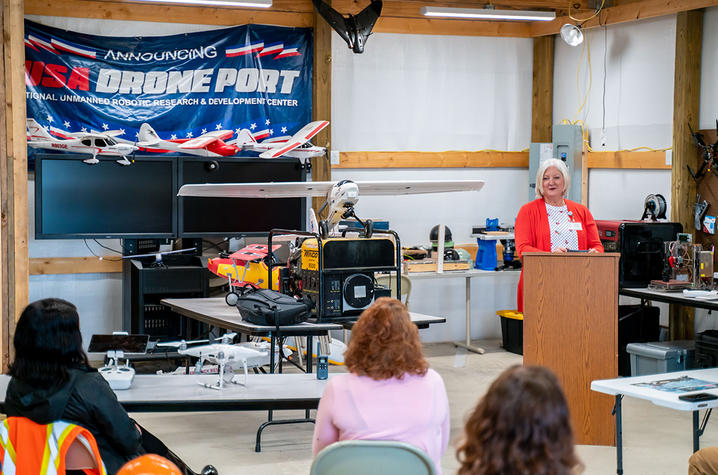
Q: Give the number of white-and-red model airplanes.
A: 3